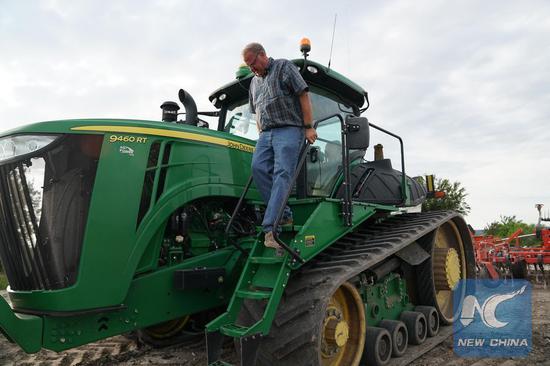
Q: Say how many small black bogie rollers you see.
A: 4